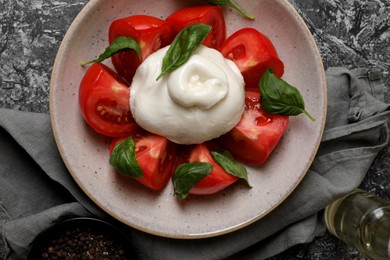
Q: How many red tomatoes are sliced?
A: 7